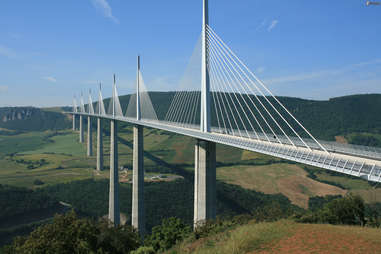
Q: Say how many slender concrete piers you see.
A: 7